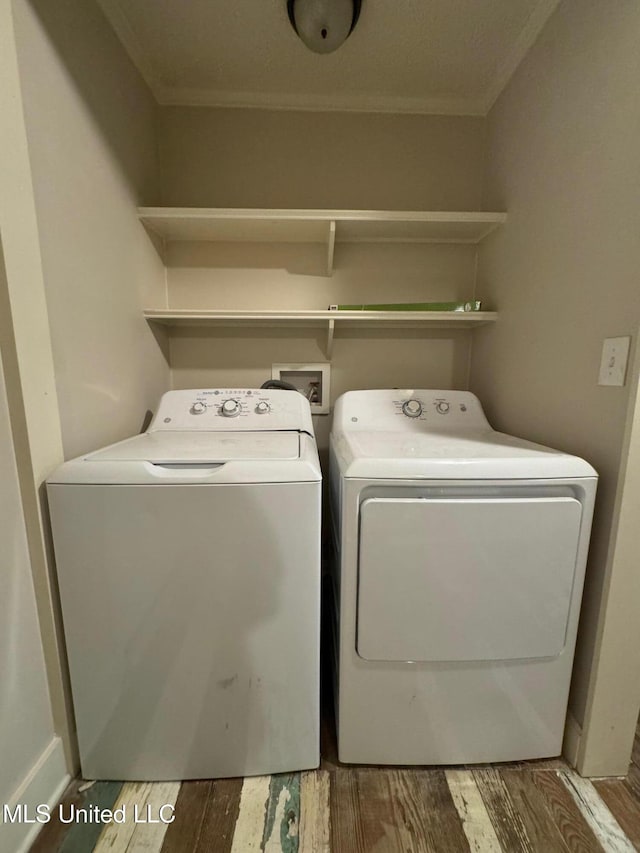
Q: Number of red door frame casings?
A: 0